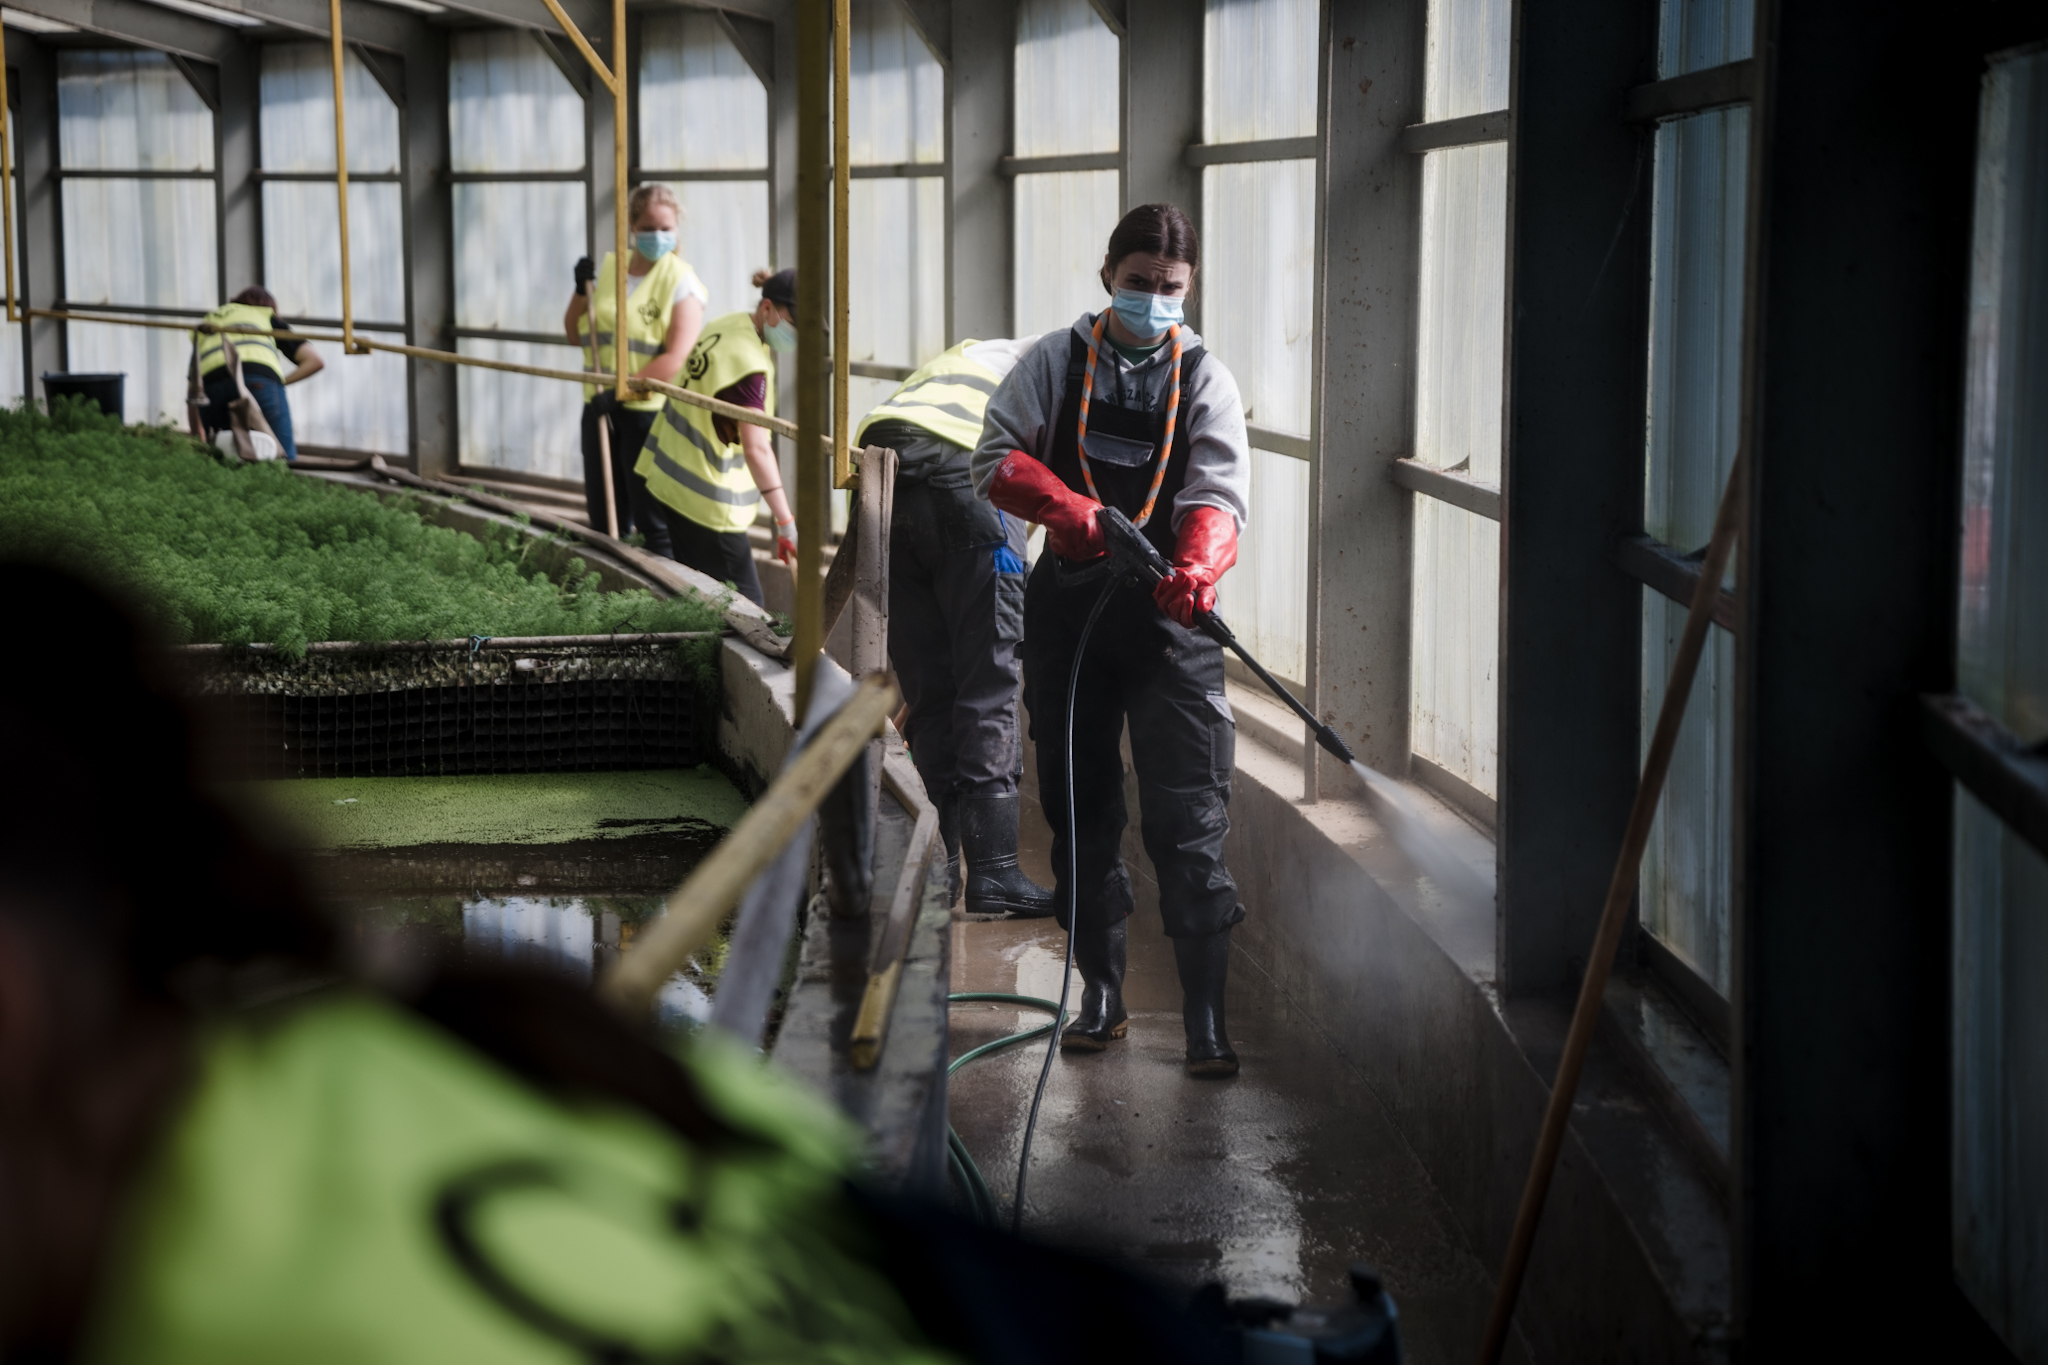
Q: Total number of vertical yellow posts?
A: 5